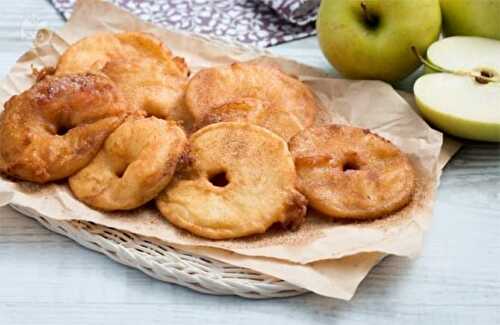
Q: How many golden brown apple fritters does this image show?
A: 8